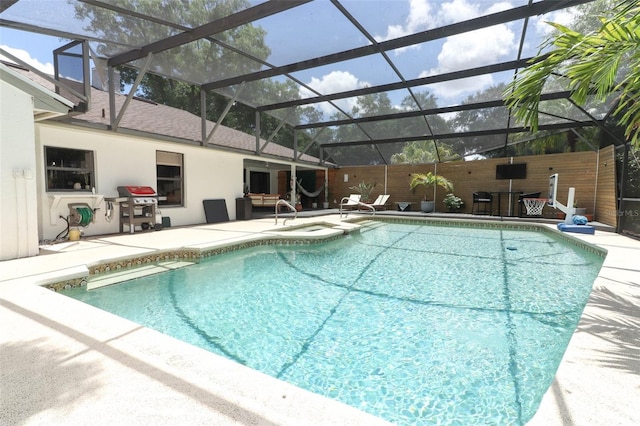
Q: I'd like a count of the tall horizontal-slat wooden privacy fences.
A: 1